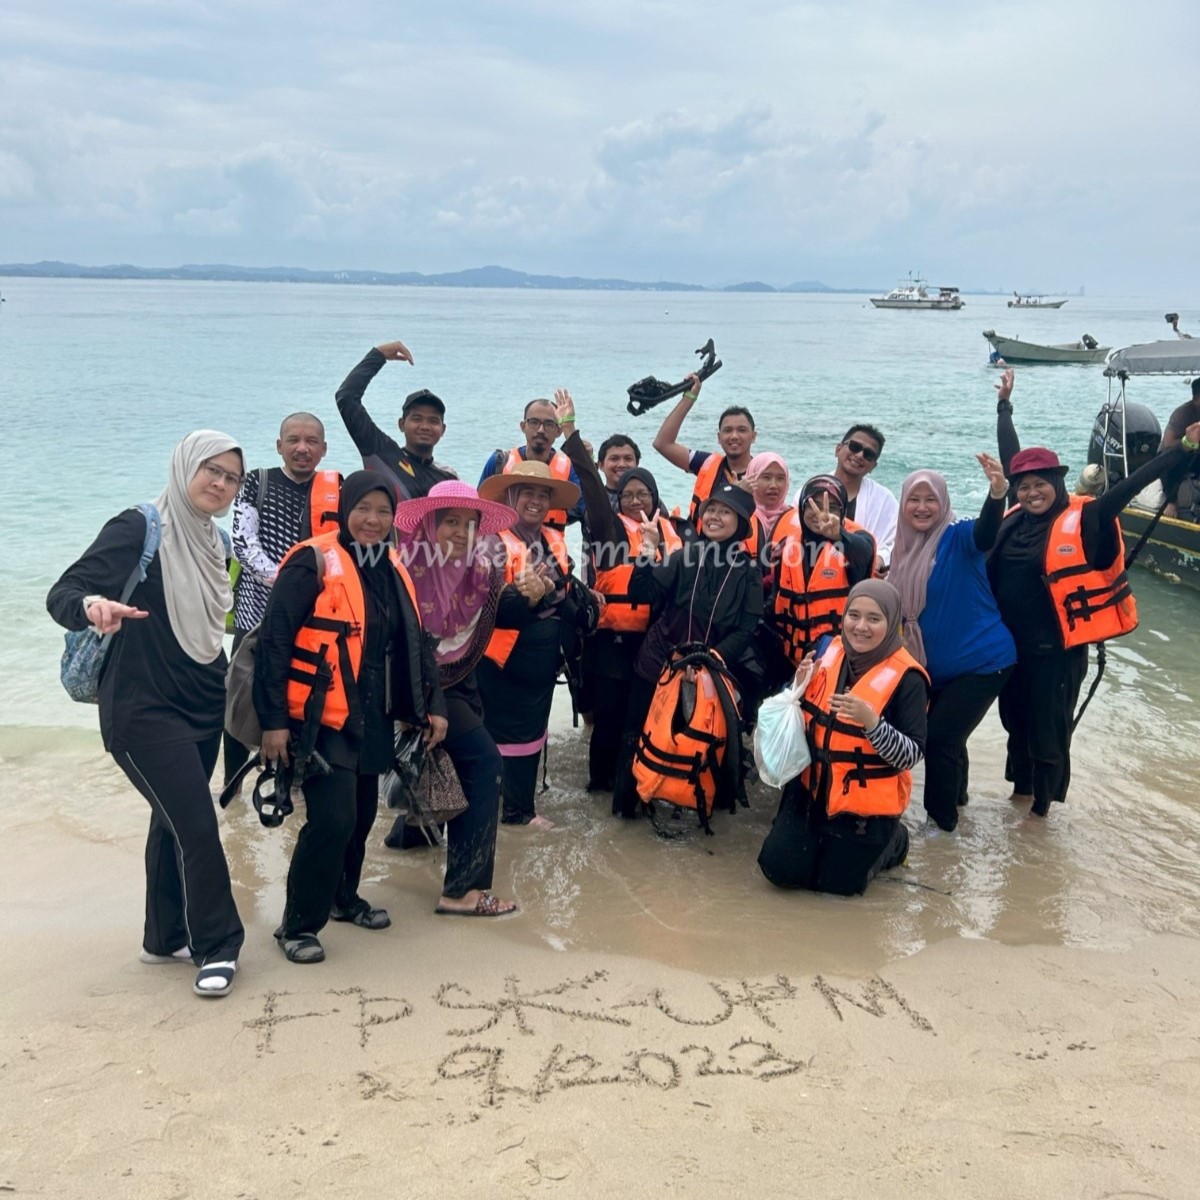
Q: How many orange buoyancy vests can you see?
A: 11